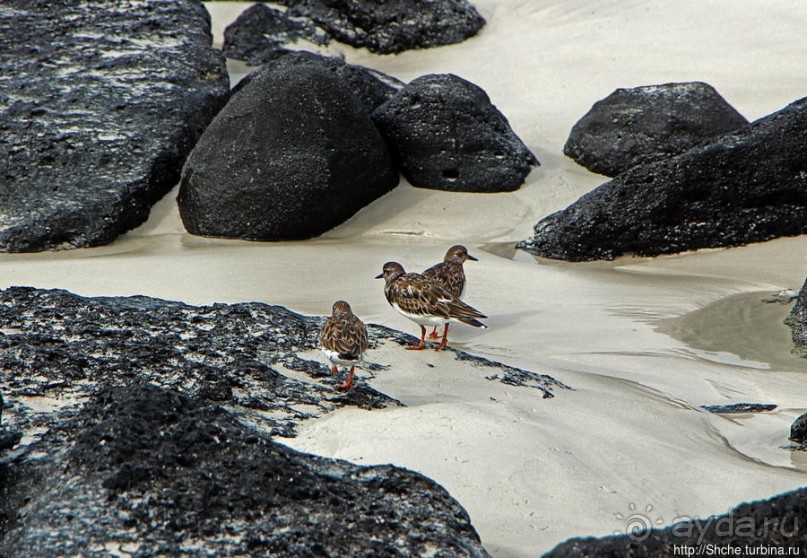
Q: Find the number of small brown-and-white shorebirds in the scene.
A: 3